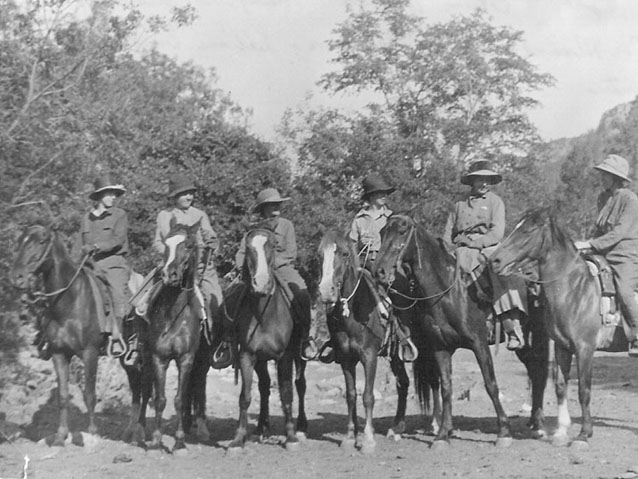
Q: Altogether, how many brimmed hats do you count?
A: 6